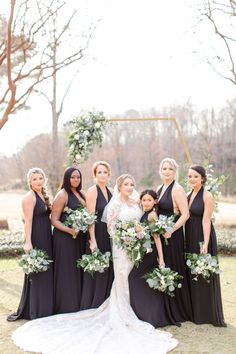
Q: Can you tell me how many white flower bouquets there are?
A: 7